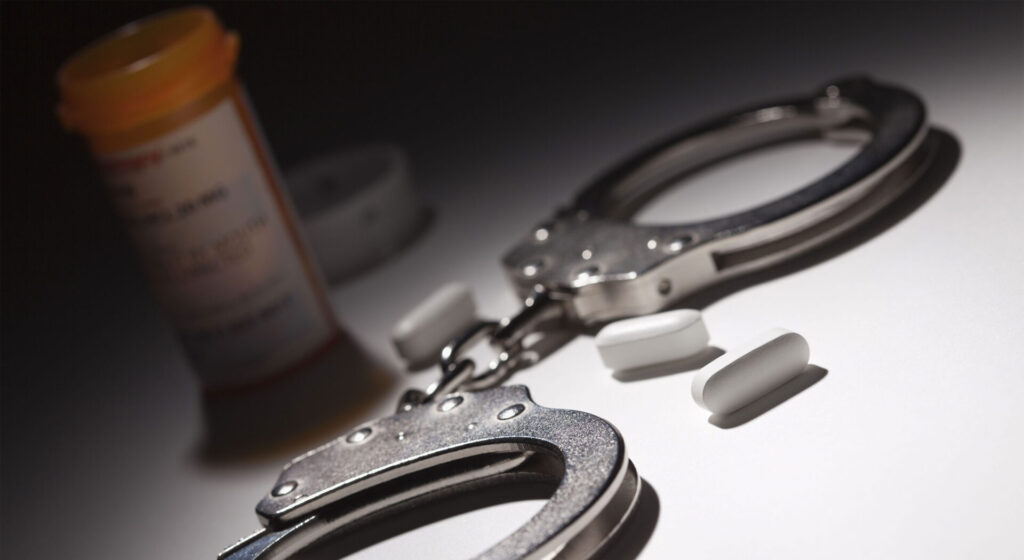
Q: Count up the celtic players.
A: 0